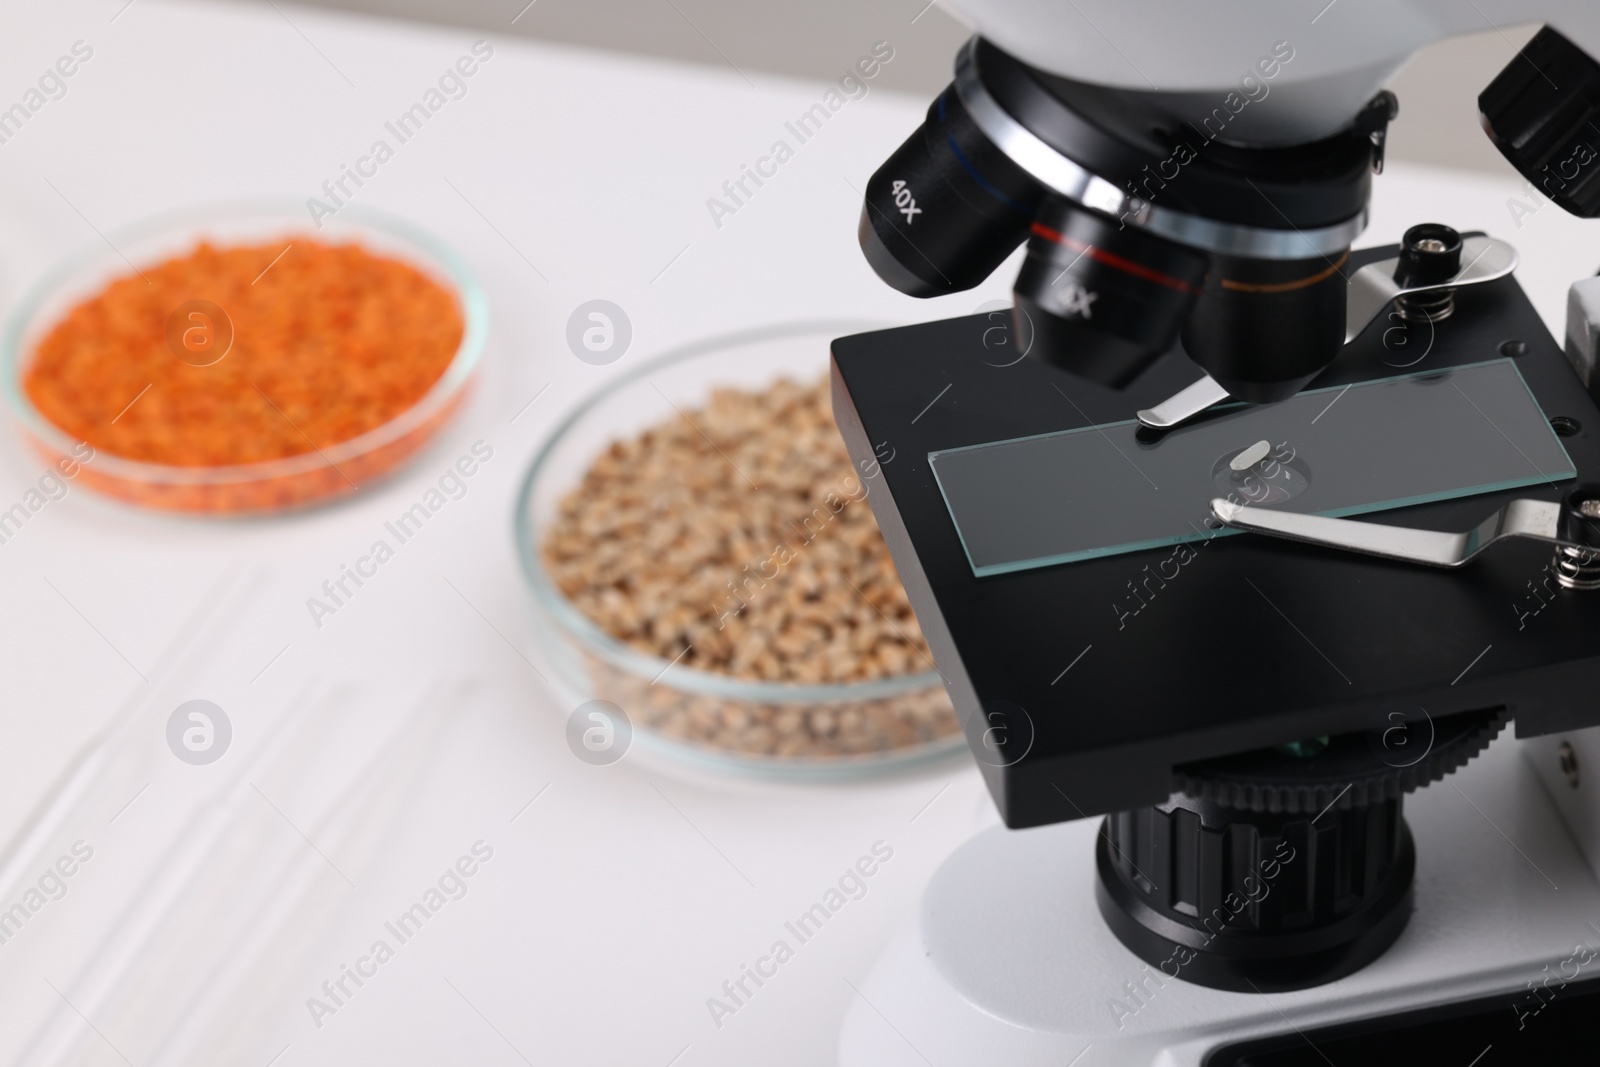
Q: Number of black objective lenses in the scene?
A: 3